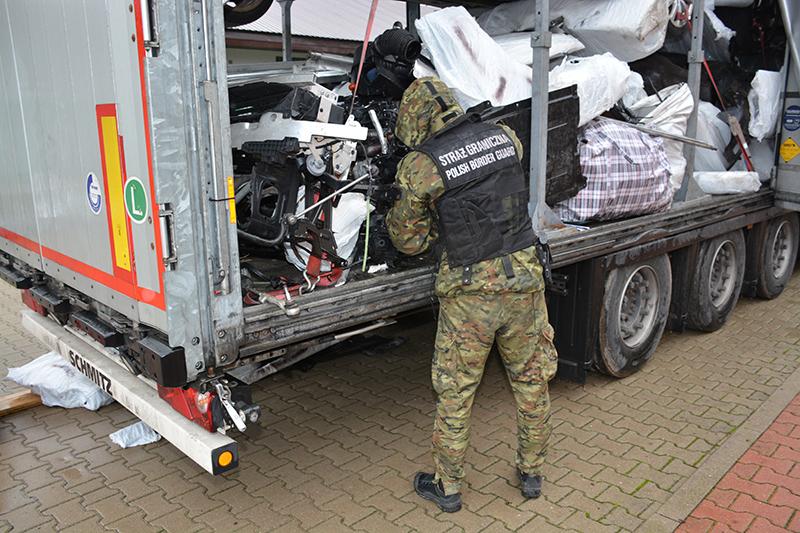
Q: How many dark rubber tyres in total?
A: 4